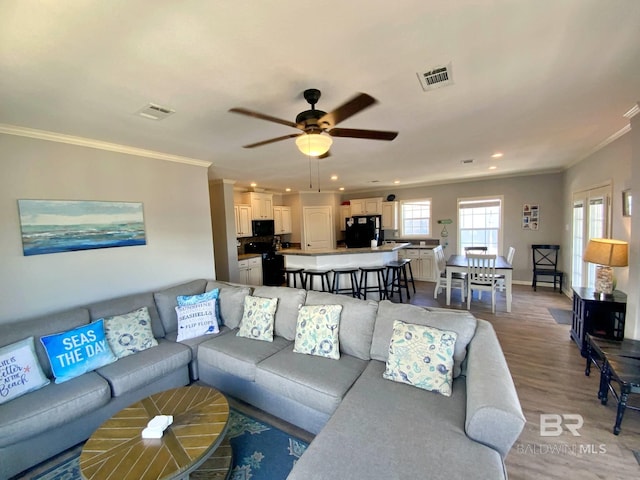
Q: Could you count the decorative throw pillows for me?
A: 8